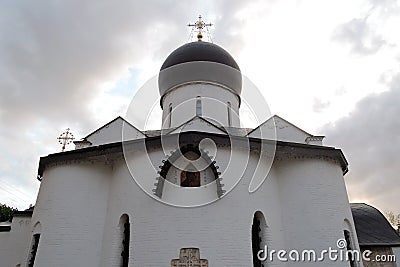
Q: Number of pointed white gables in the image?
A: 3